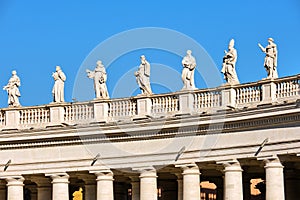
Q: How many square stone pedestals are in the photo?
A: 7